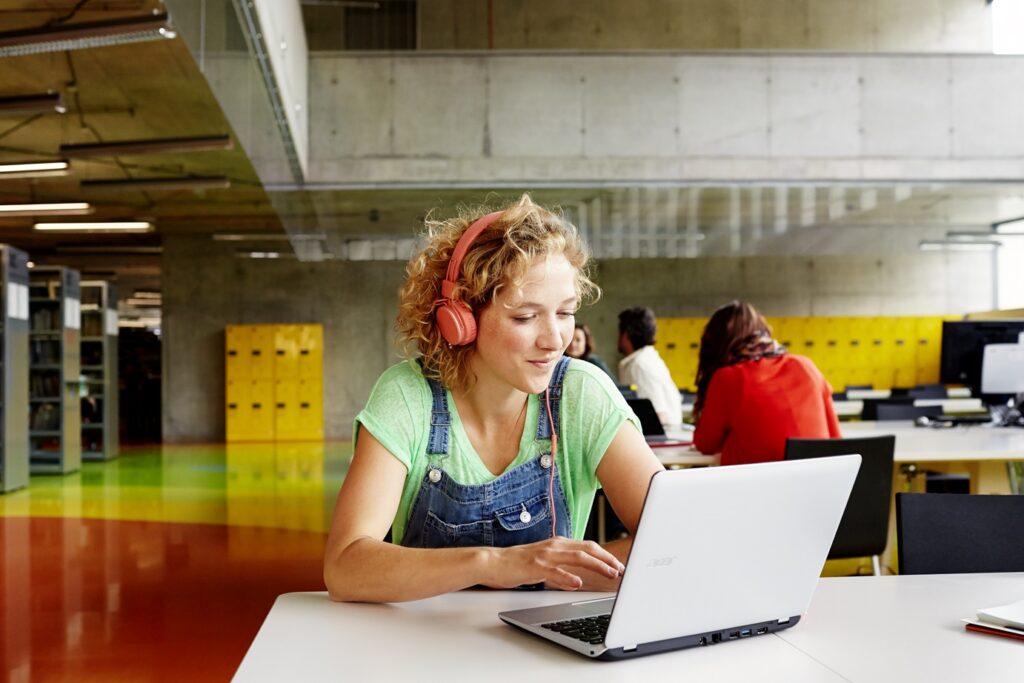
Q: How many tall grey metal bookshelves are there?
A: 3